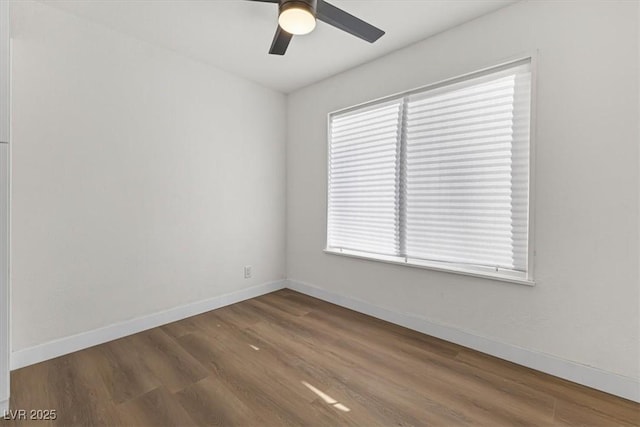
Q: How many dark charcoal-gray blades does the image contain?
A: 3